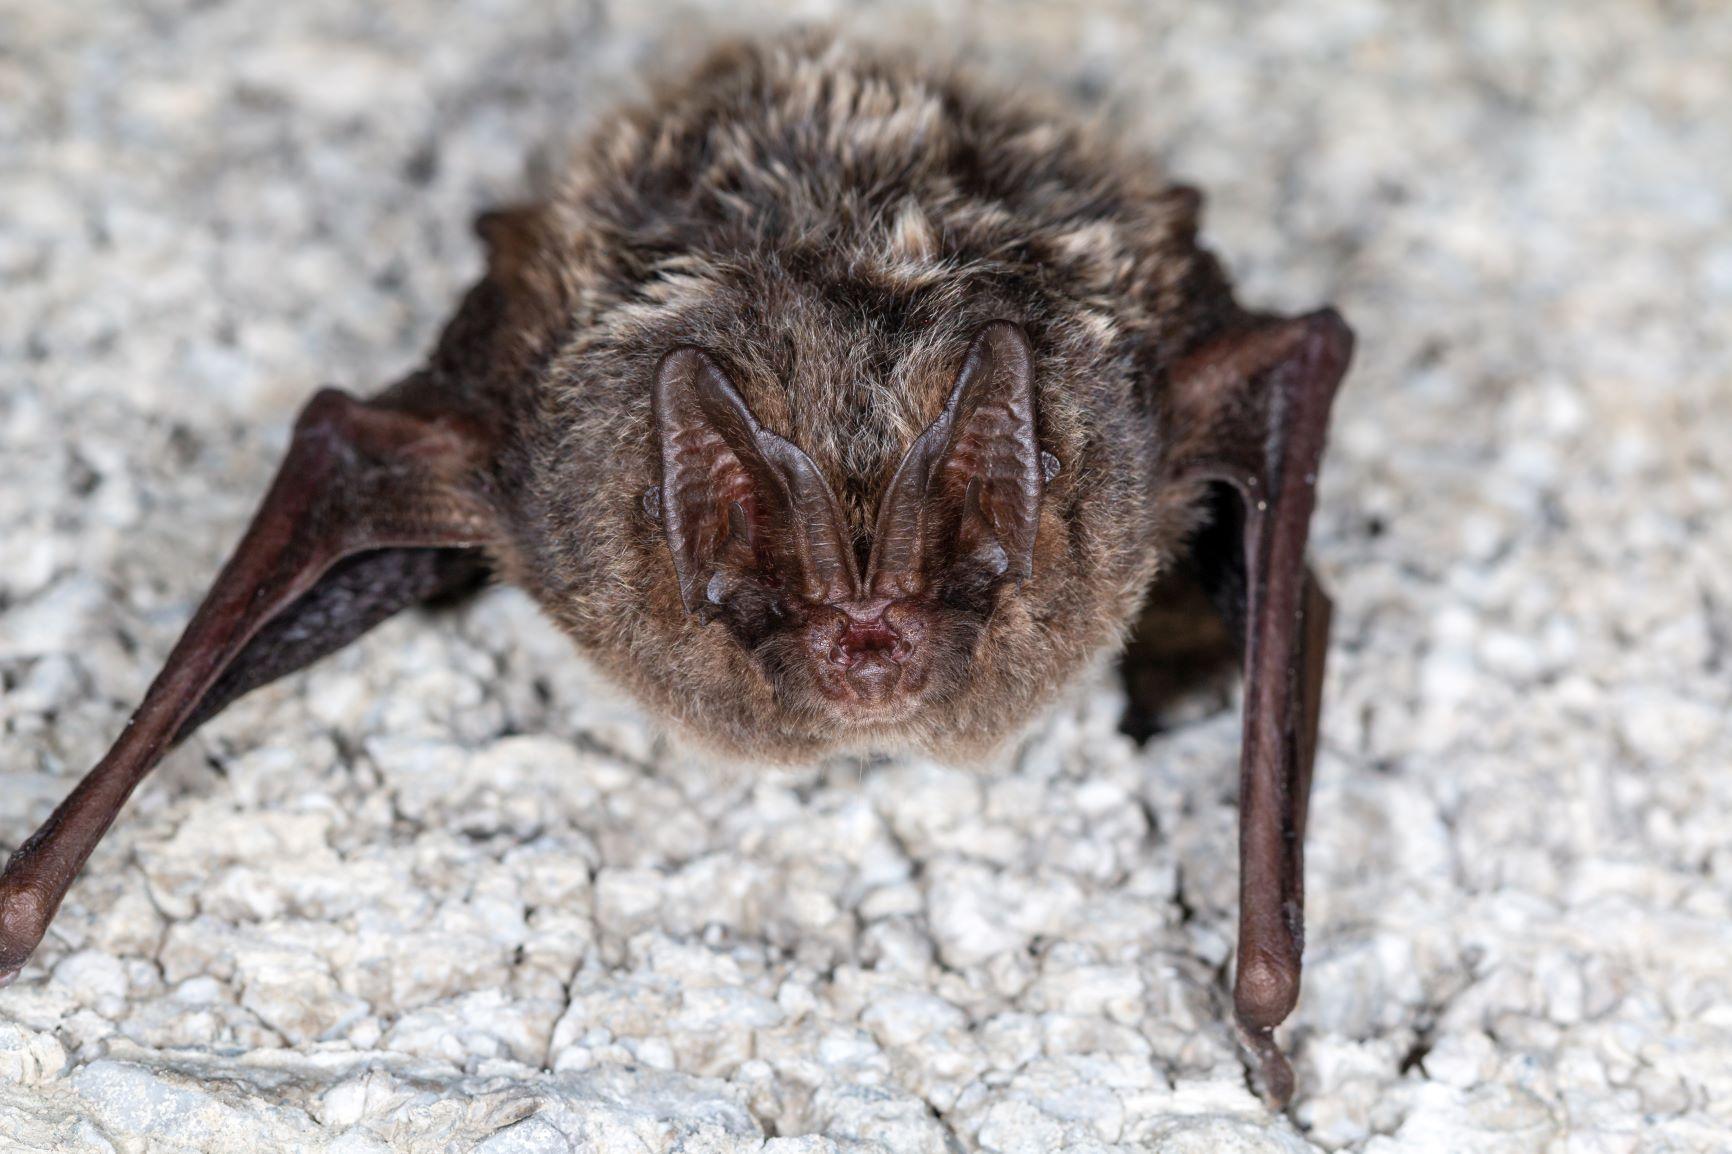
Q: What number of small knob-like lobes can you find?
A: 2